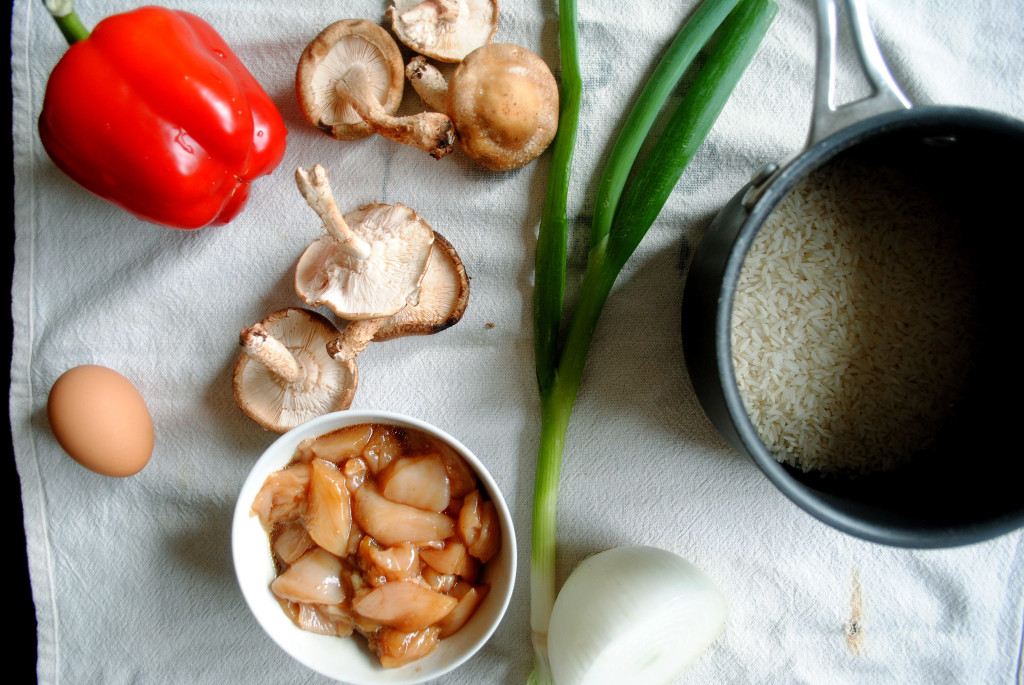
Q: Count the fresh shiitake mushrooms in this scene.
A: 6